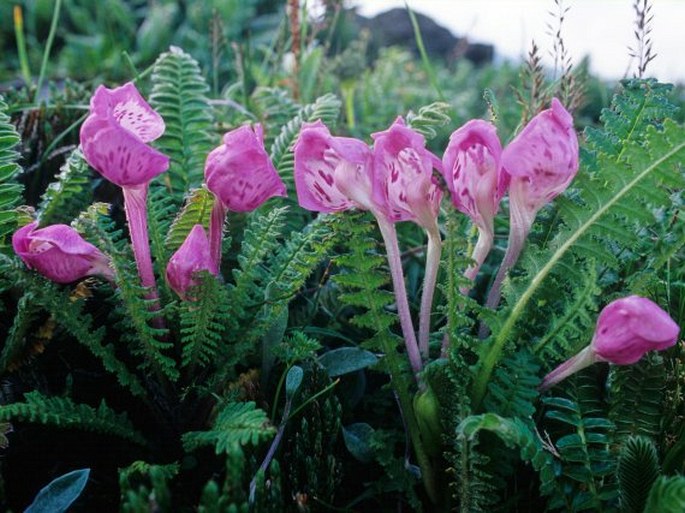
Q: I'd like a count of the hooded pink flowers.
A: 9